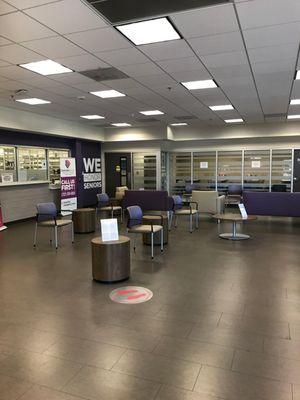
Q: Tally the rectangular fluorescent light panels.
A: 14